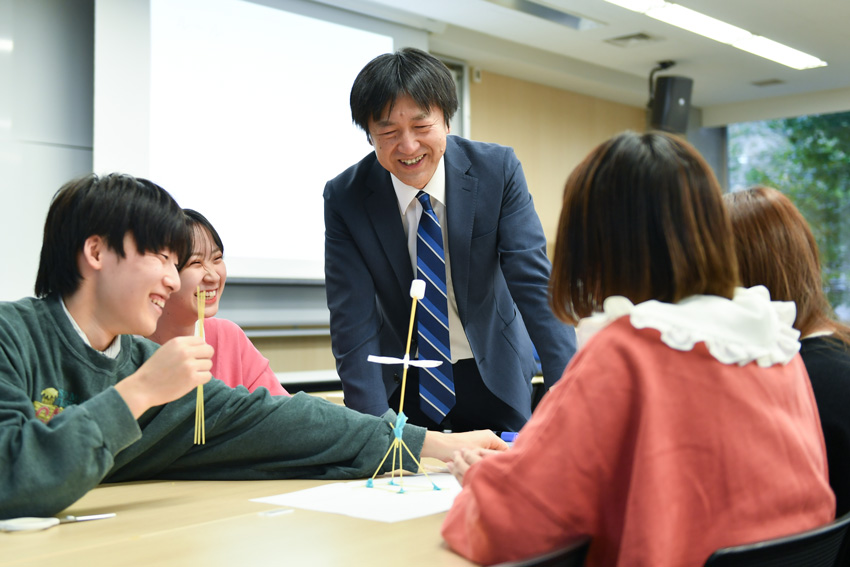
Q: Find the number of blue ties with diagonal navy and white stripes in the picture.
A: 1